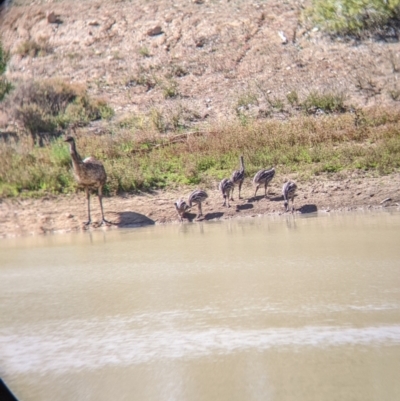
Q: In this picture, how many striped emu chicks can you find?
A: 6